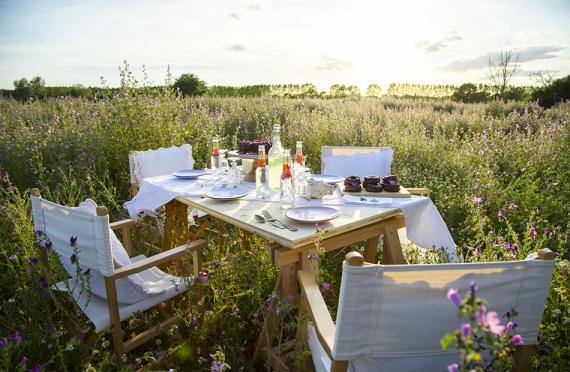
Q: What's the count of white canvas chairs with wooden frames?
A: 4